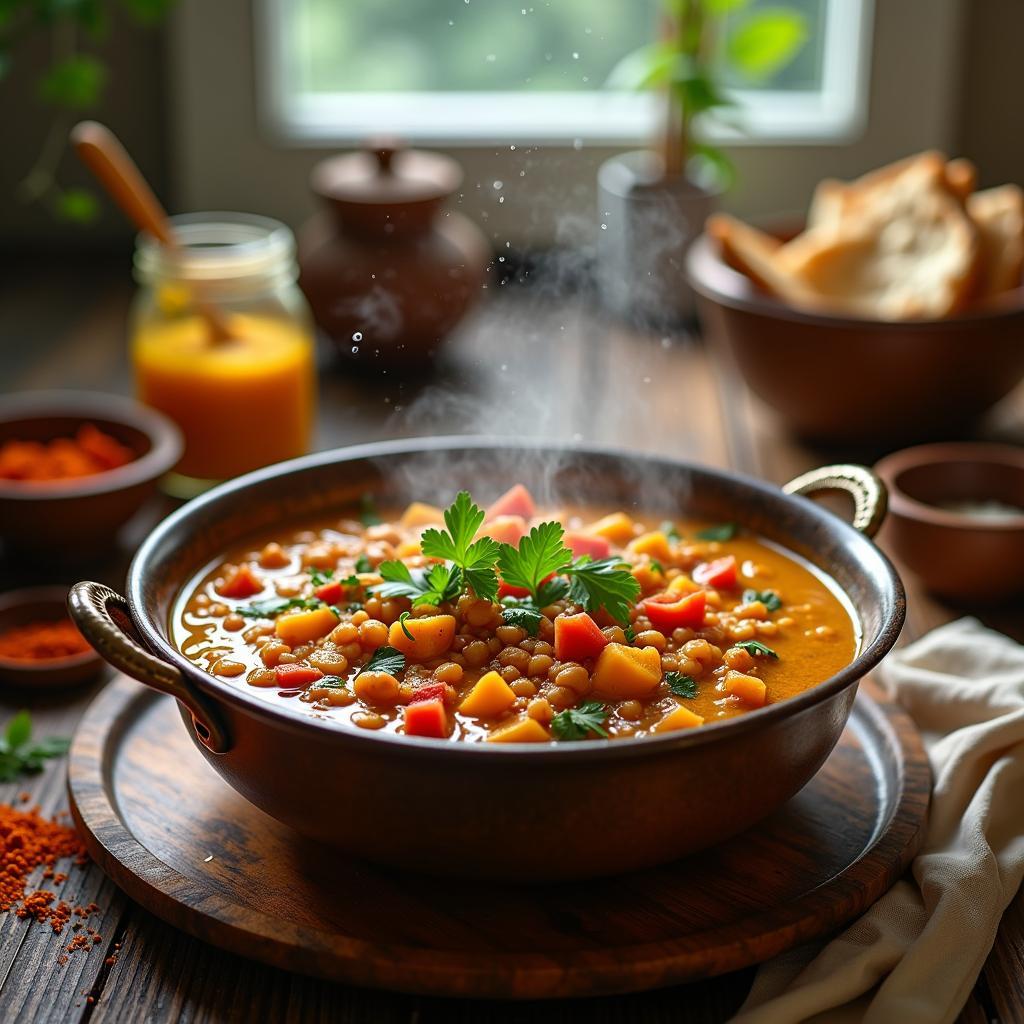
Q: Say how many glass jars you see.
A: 1